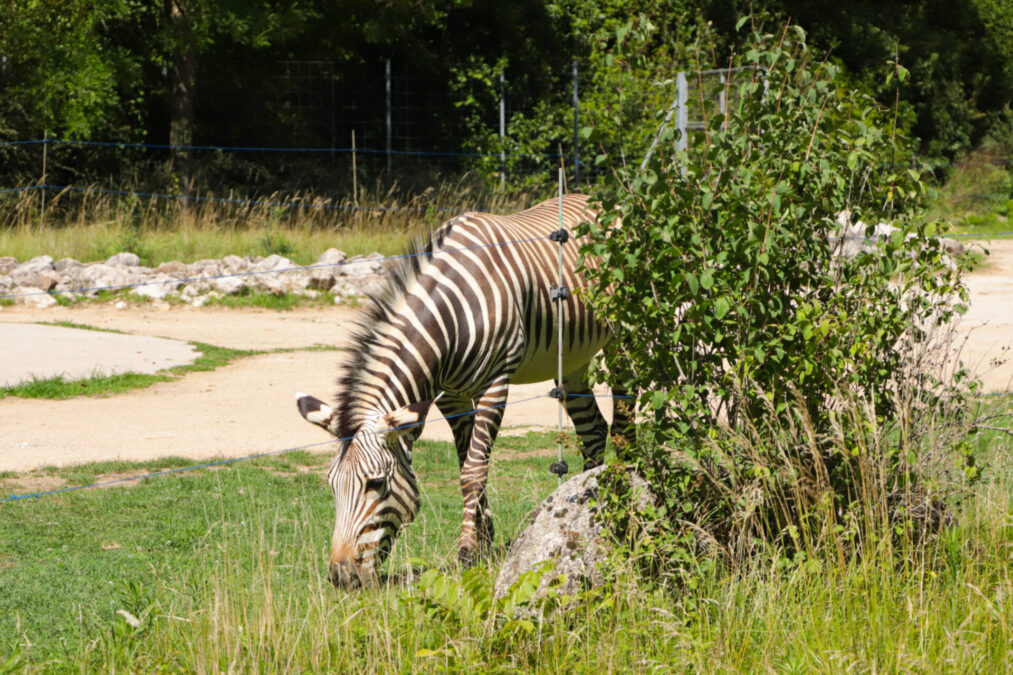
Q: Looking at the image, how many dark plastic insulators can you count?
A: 4